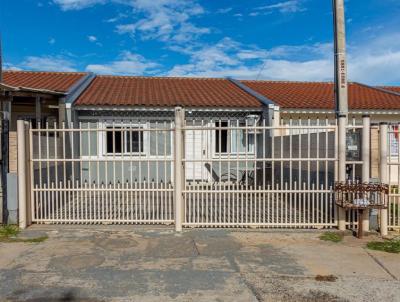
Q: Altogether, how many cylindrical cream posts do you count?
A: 5